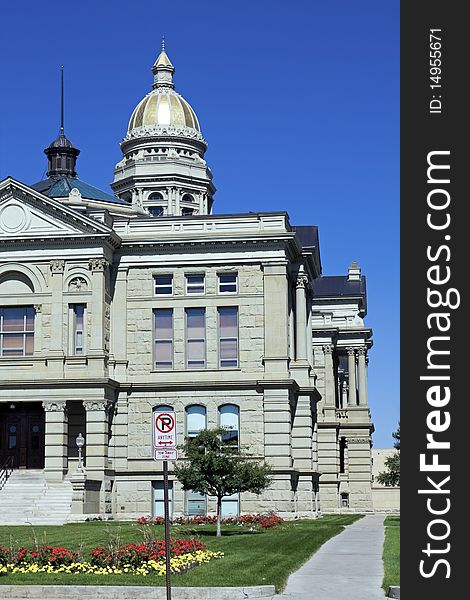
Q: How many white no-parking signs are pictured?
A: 1